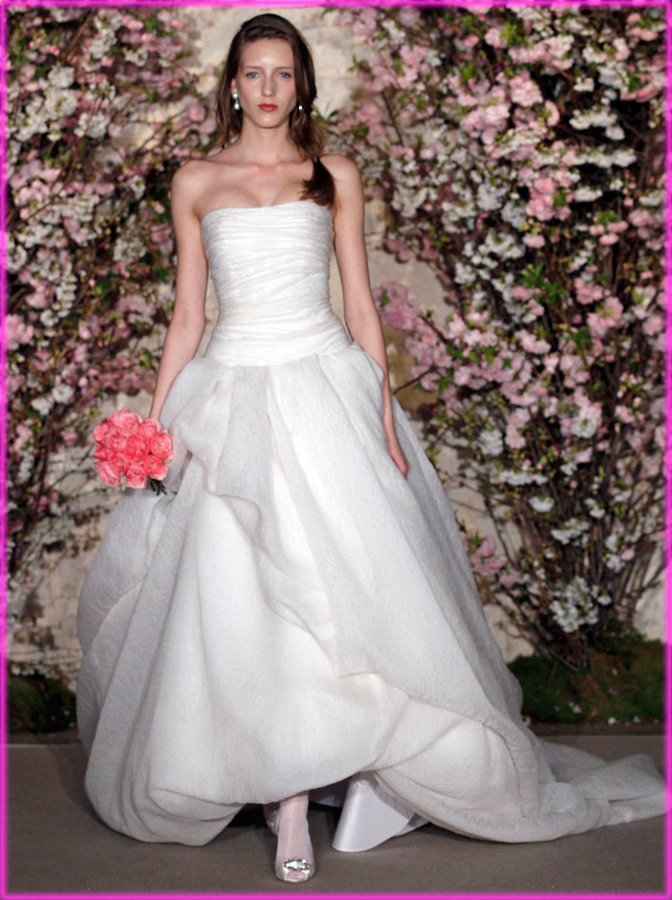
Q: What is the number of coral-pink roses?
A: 11